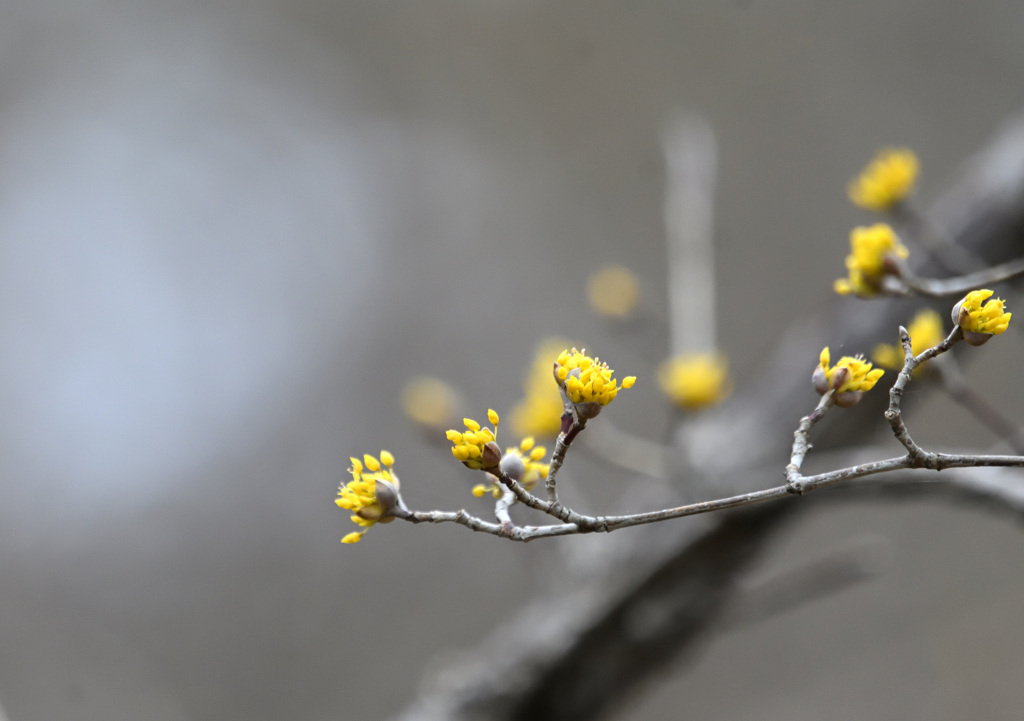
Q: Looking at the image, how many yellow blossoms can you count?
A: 13